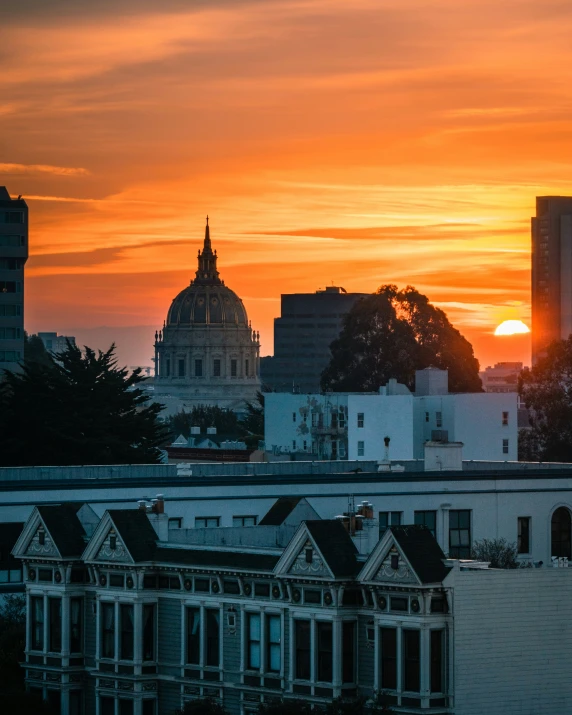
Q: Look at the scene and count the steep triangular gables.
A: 4